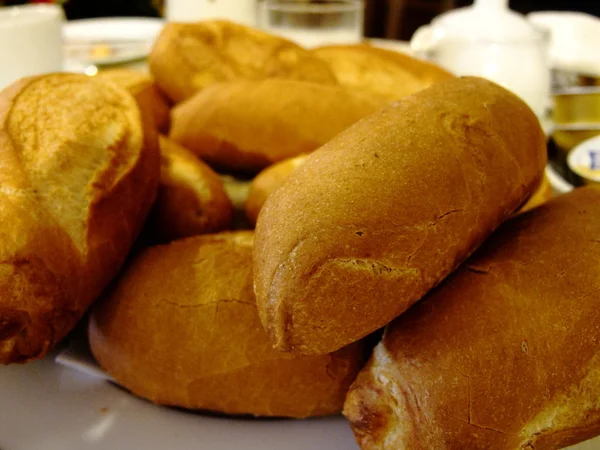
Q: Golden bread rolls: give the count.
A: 10